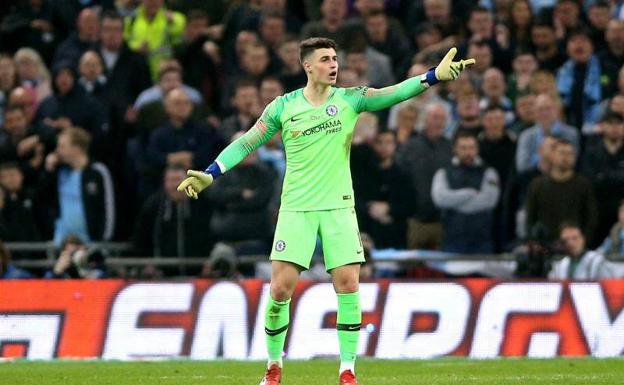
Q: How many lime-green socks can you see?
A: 2